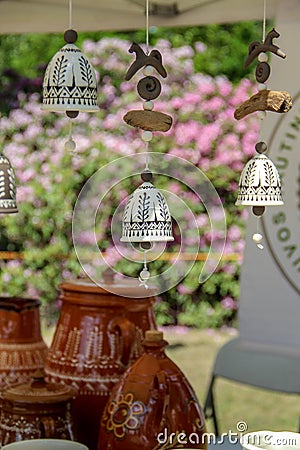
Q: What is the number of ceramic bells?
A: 4